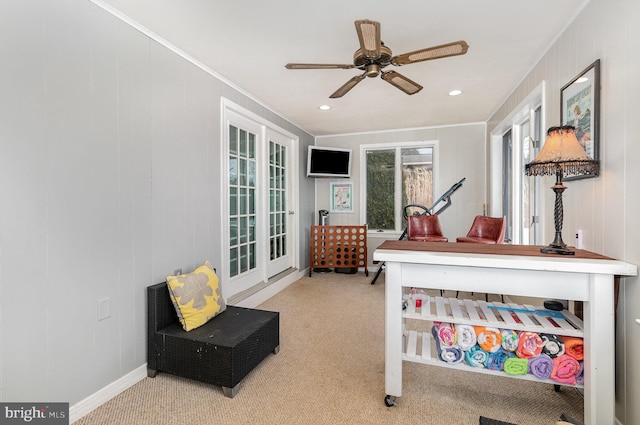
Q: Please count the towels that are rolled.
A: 14